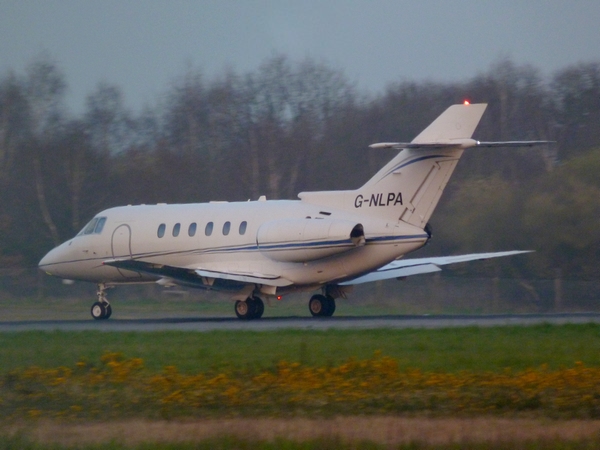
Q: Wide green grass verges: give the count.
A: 1